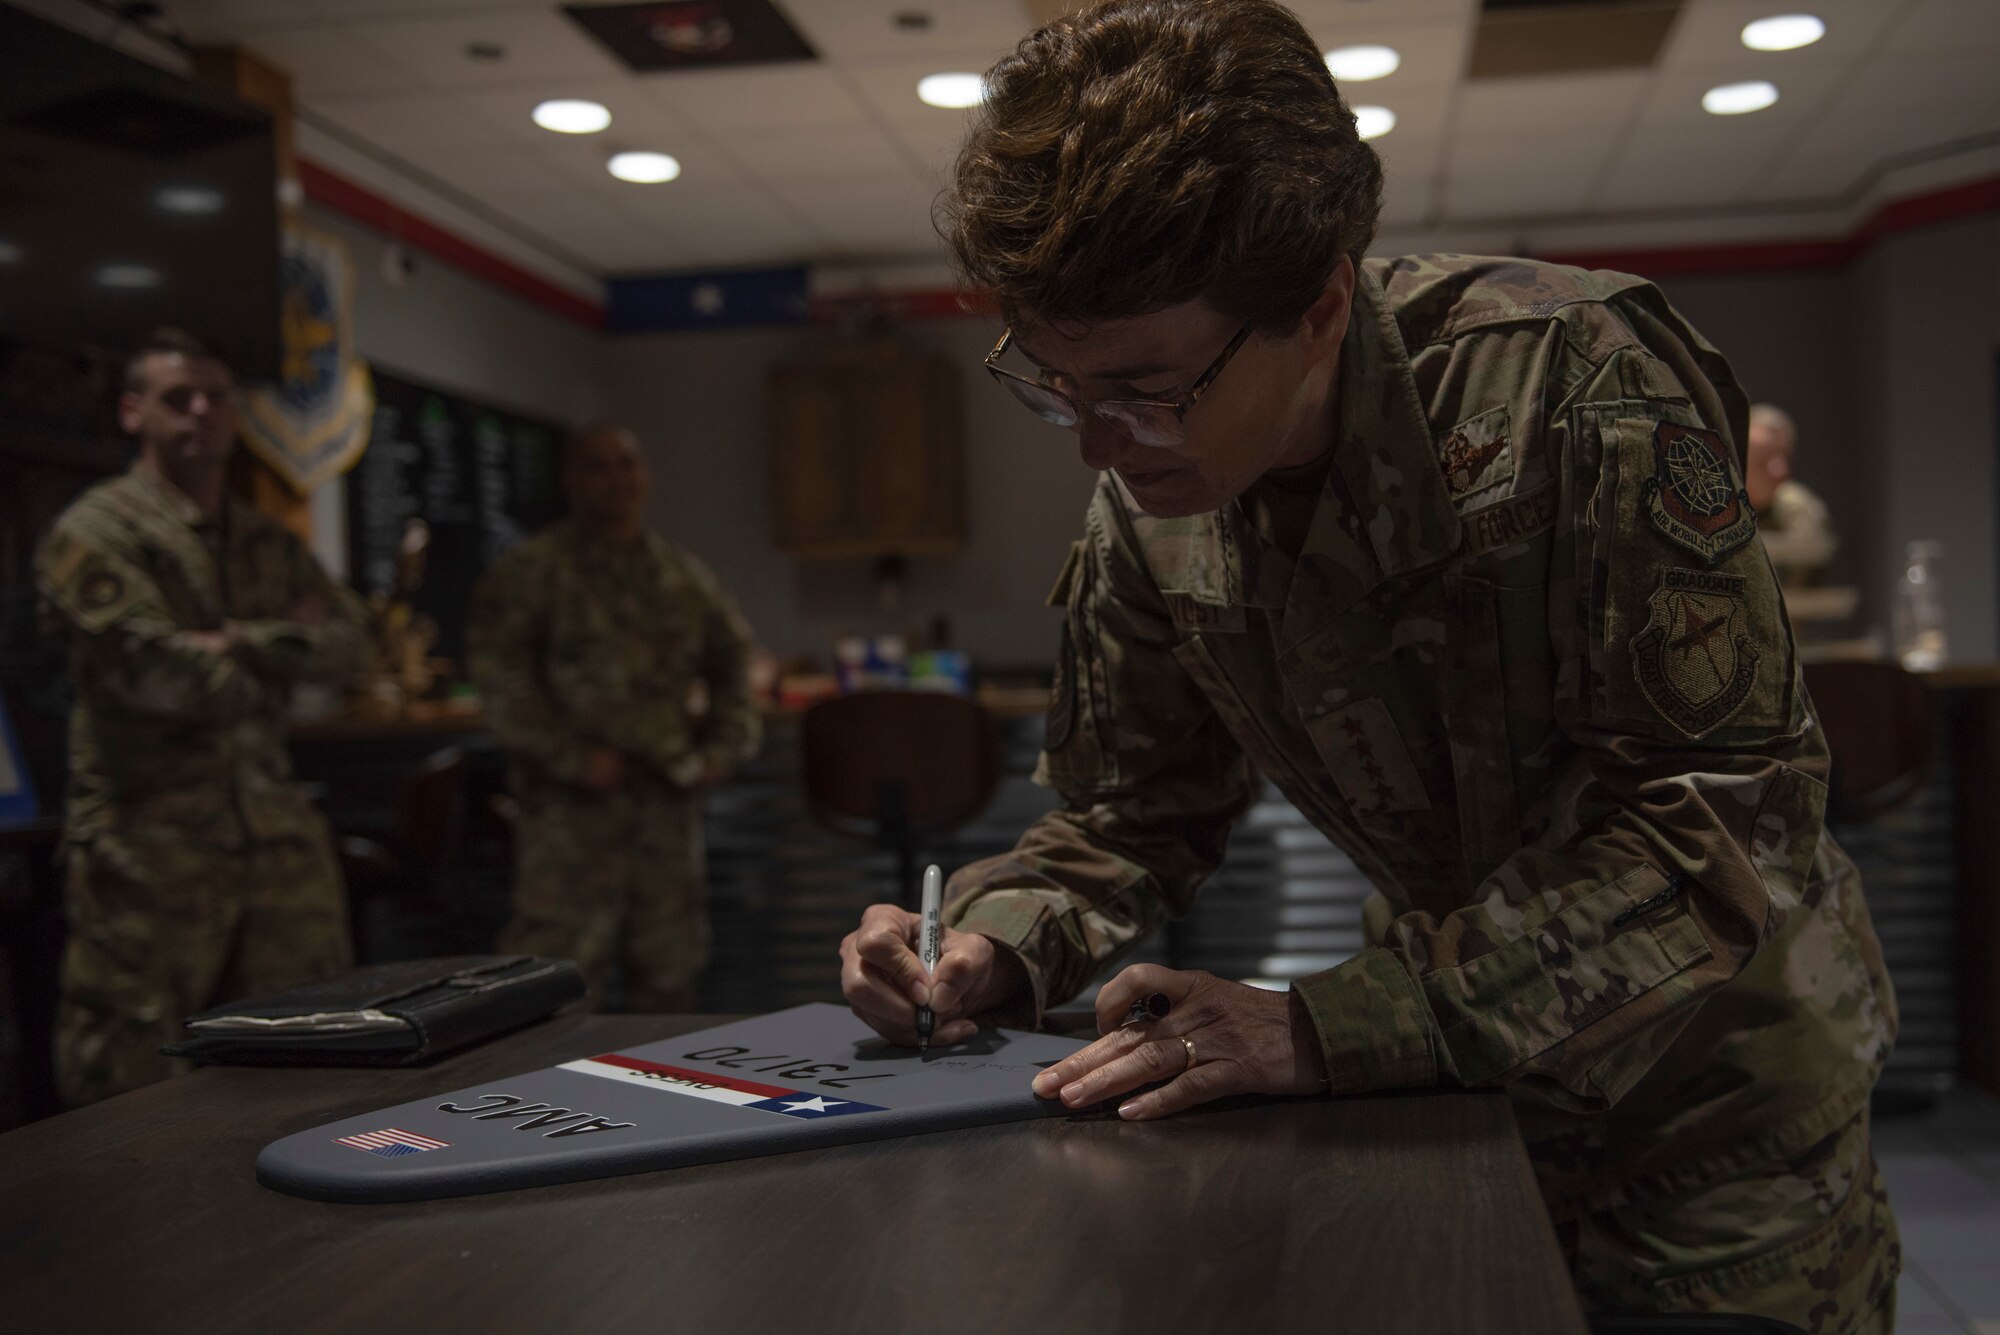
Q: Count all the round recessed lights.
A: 7